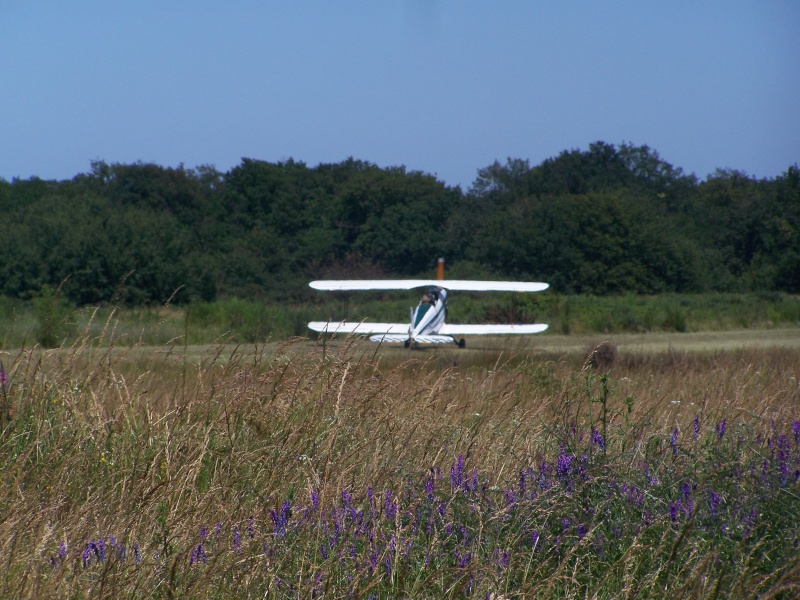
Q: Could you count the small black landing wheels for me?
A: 2